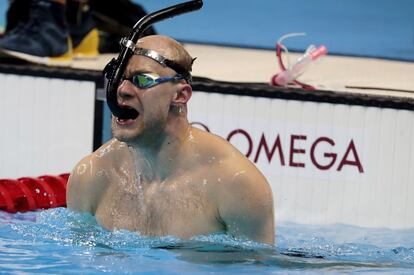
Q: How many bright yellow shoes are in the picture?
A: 2